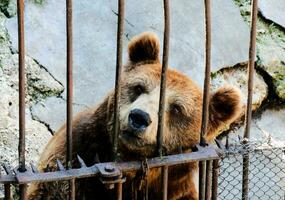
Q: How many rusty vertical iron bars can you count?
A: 6